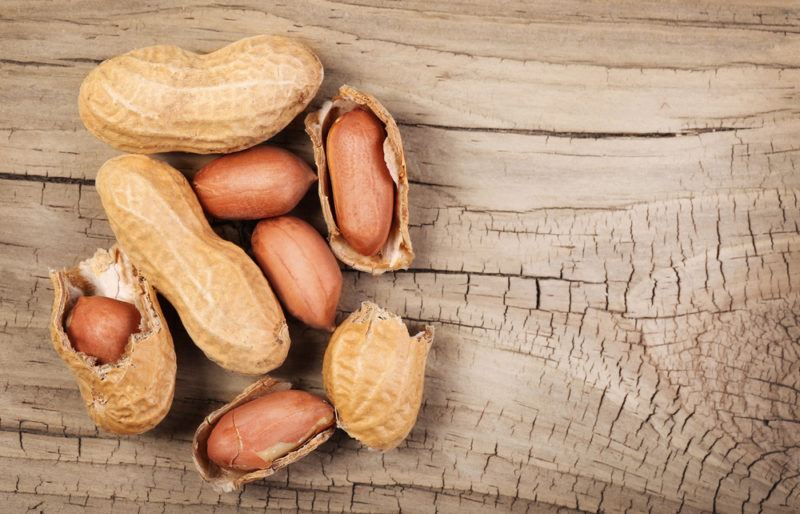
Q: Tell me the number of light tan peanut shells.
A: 6